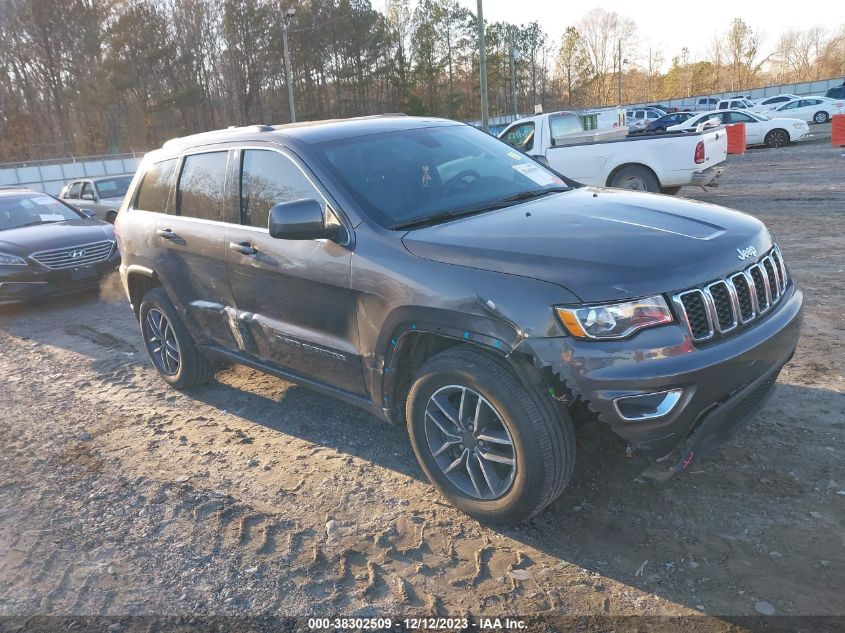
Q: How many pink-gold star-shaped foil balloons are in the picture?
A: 0